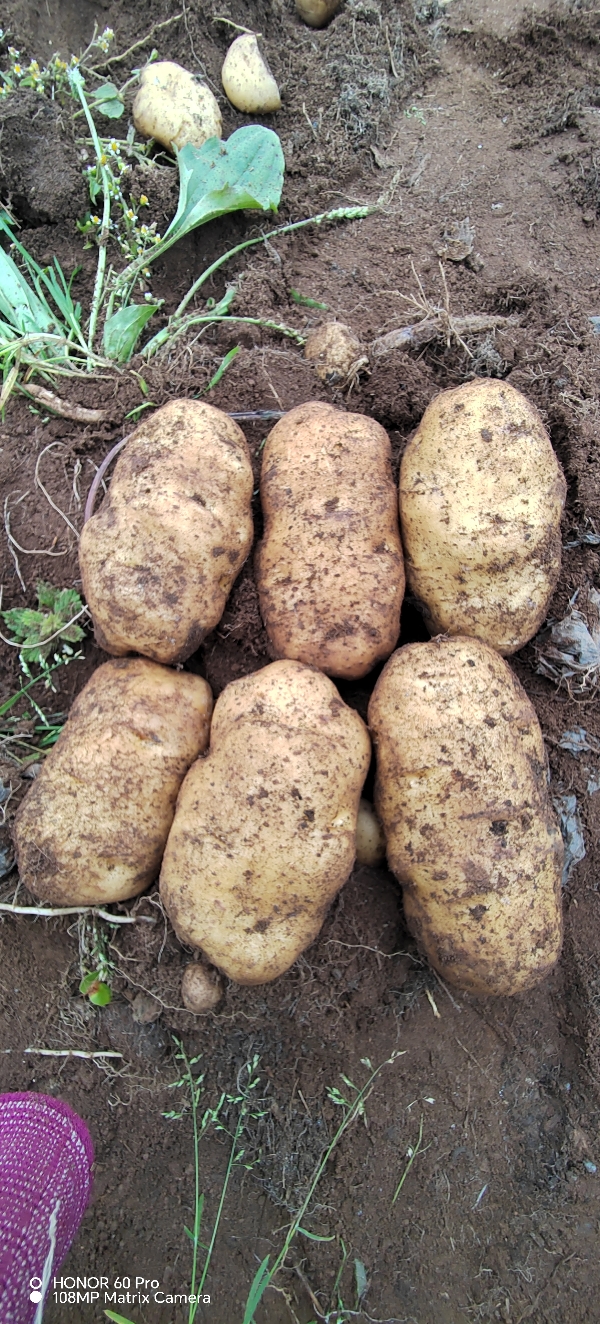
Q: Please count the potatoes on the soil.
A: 12